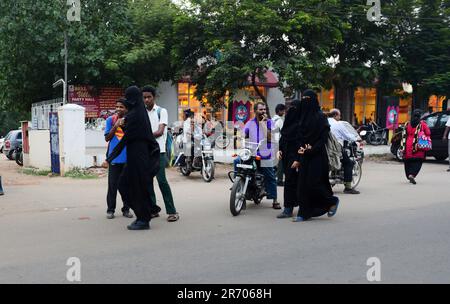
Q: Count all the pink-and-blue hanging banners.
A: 2